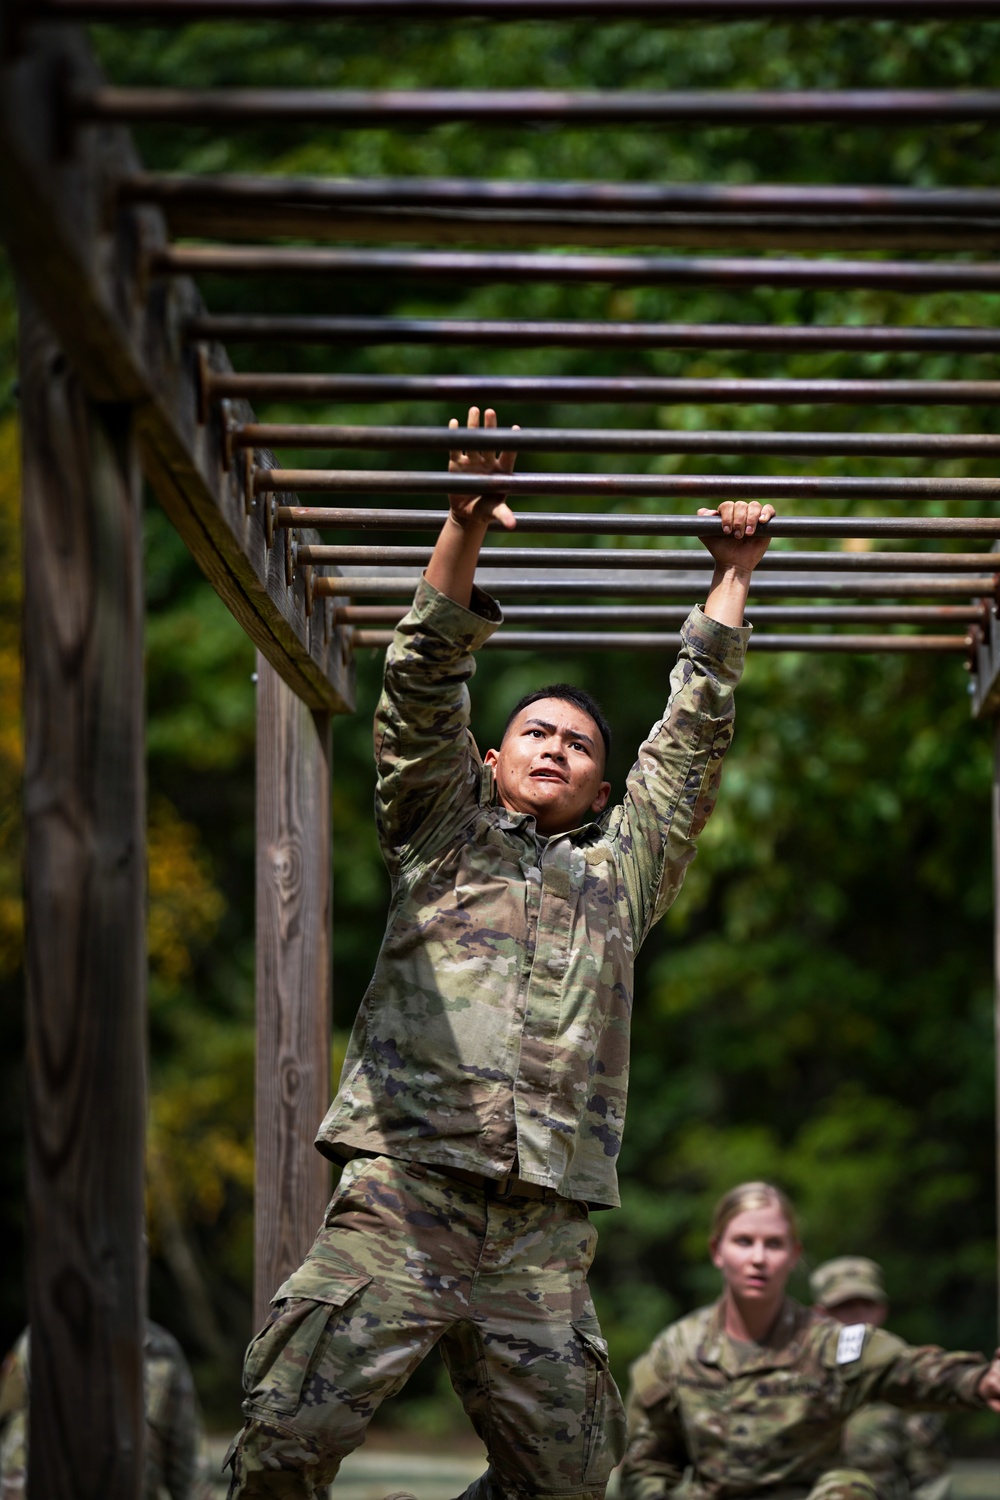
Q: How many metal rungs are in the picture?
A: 13